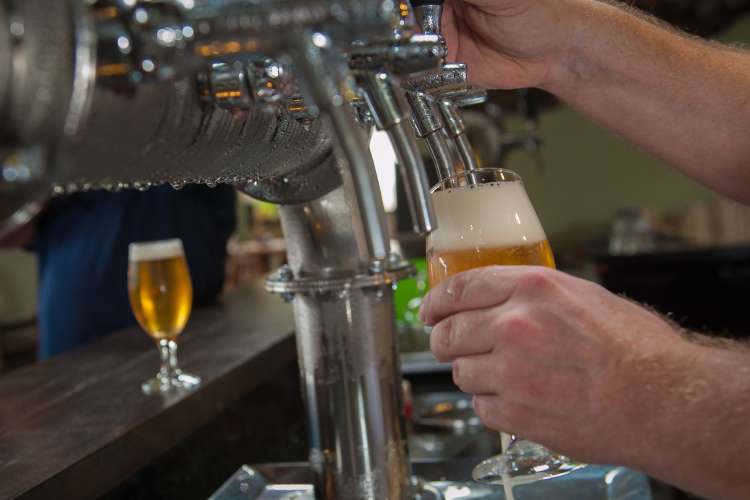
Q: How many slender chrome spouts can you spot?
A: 4